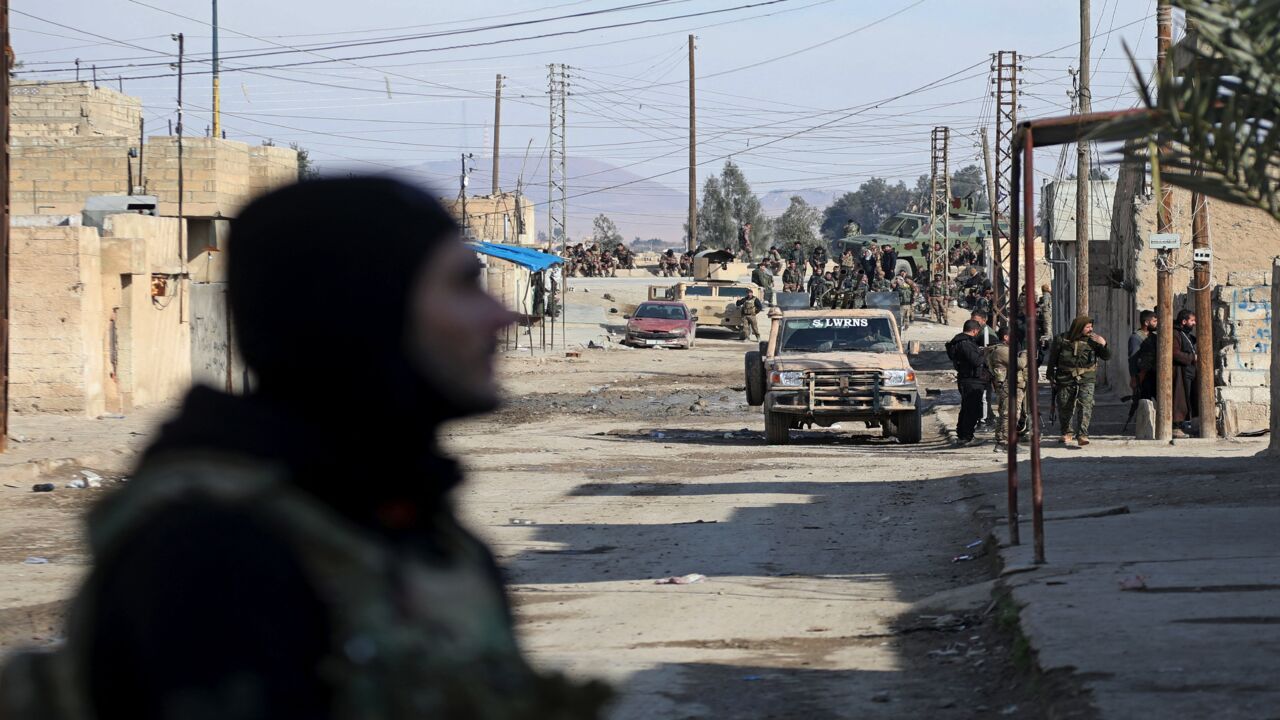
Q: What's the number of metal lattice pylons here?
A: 3